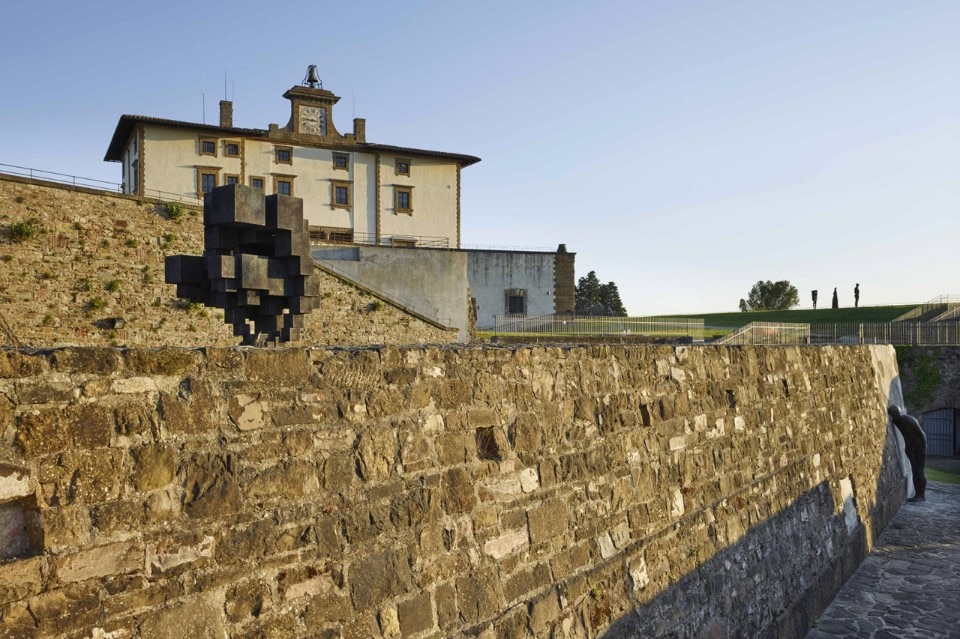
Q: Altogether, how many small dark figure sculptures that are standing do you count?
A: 3